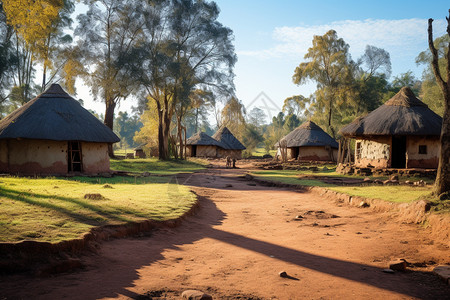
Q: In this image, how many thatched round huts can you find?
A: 5